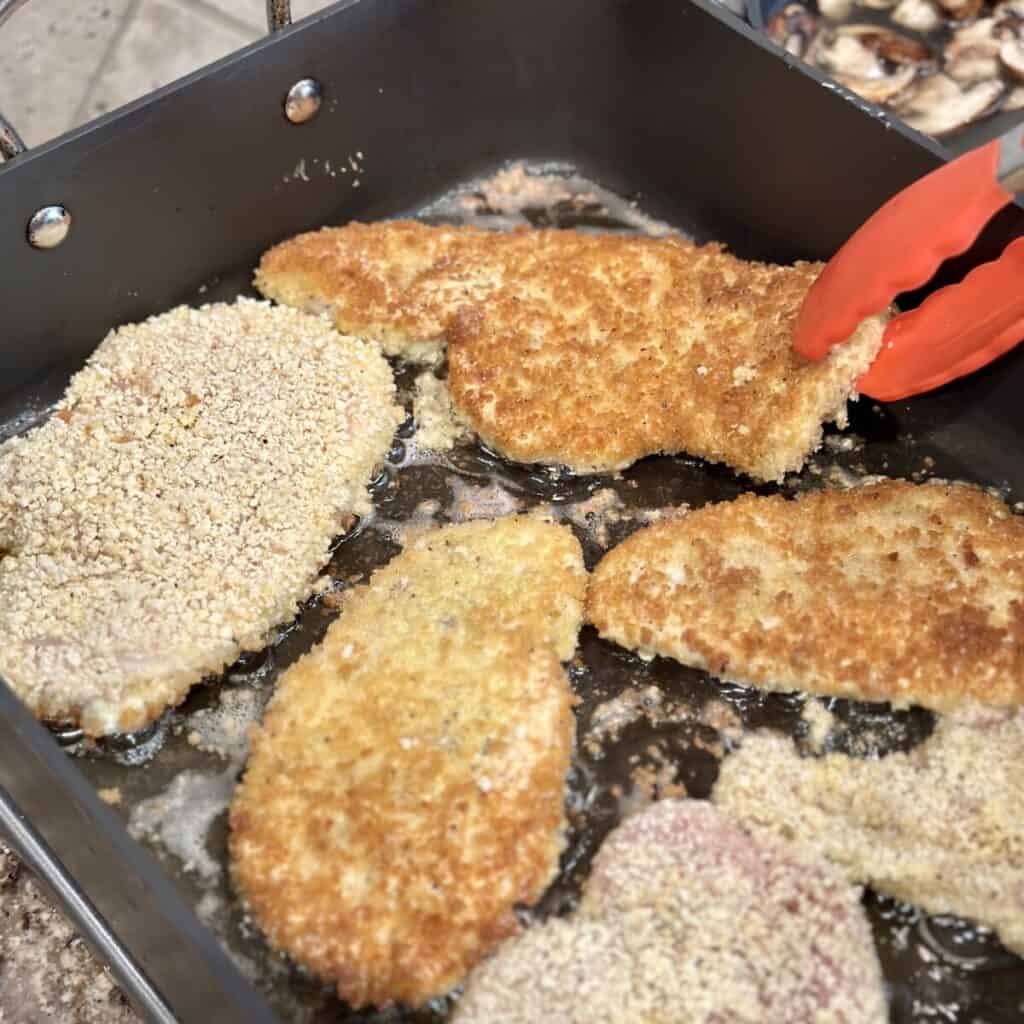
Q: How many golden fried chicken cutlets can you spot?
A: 3